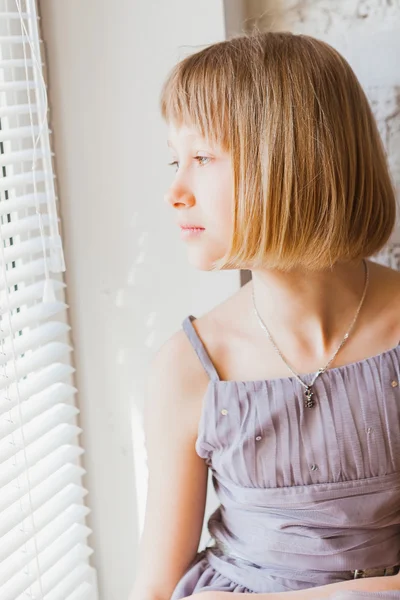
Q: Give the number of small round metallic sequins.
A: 5